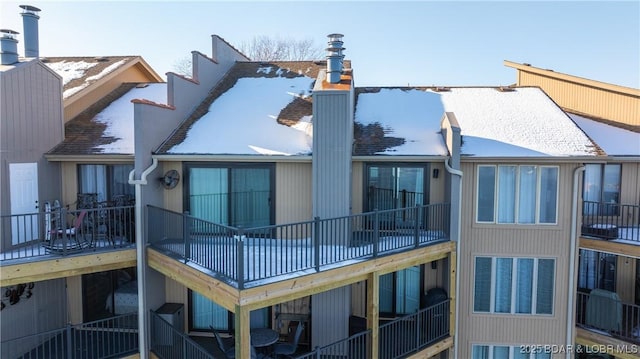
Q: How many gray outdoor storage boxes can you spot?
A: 1